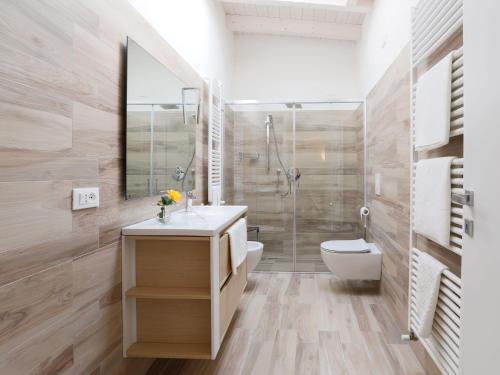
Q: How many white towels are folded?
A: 4